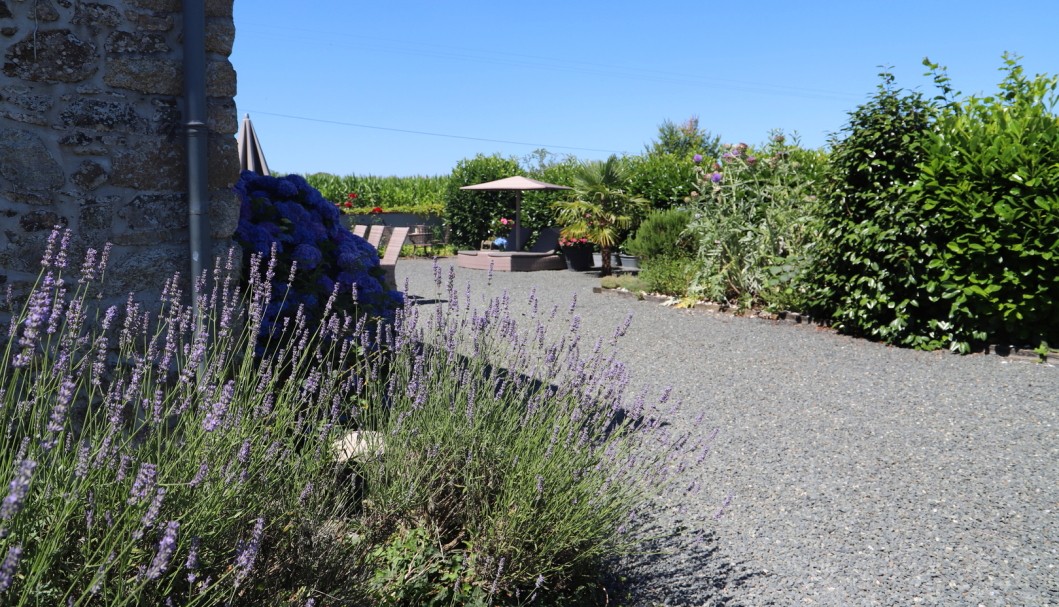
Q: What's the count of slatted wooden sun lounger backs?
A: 3